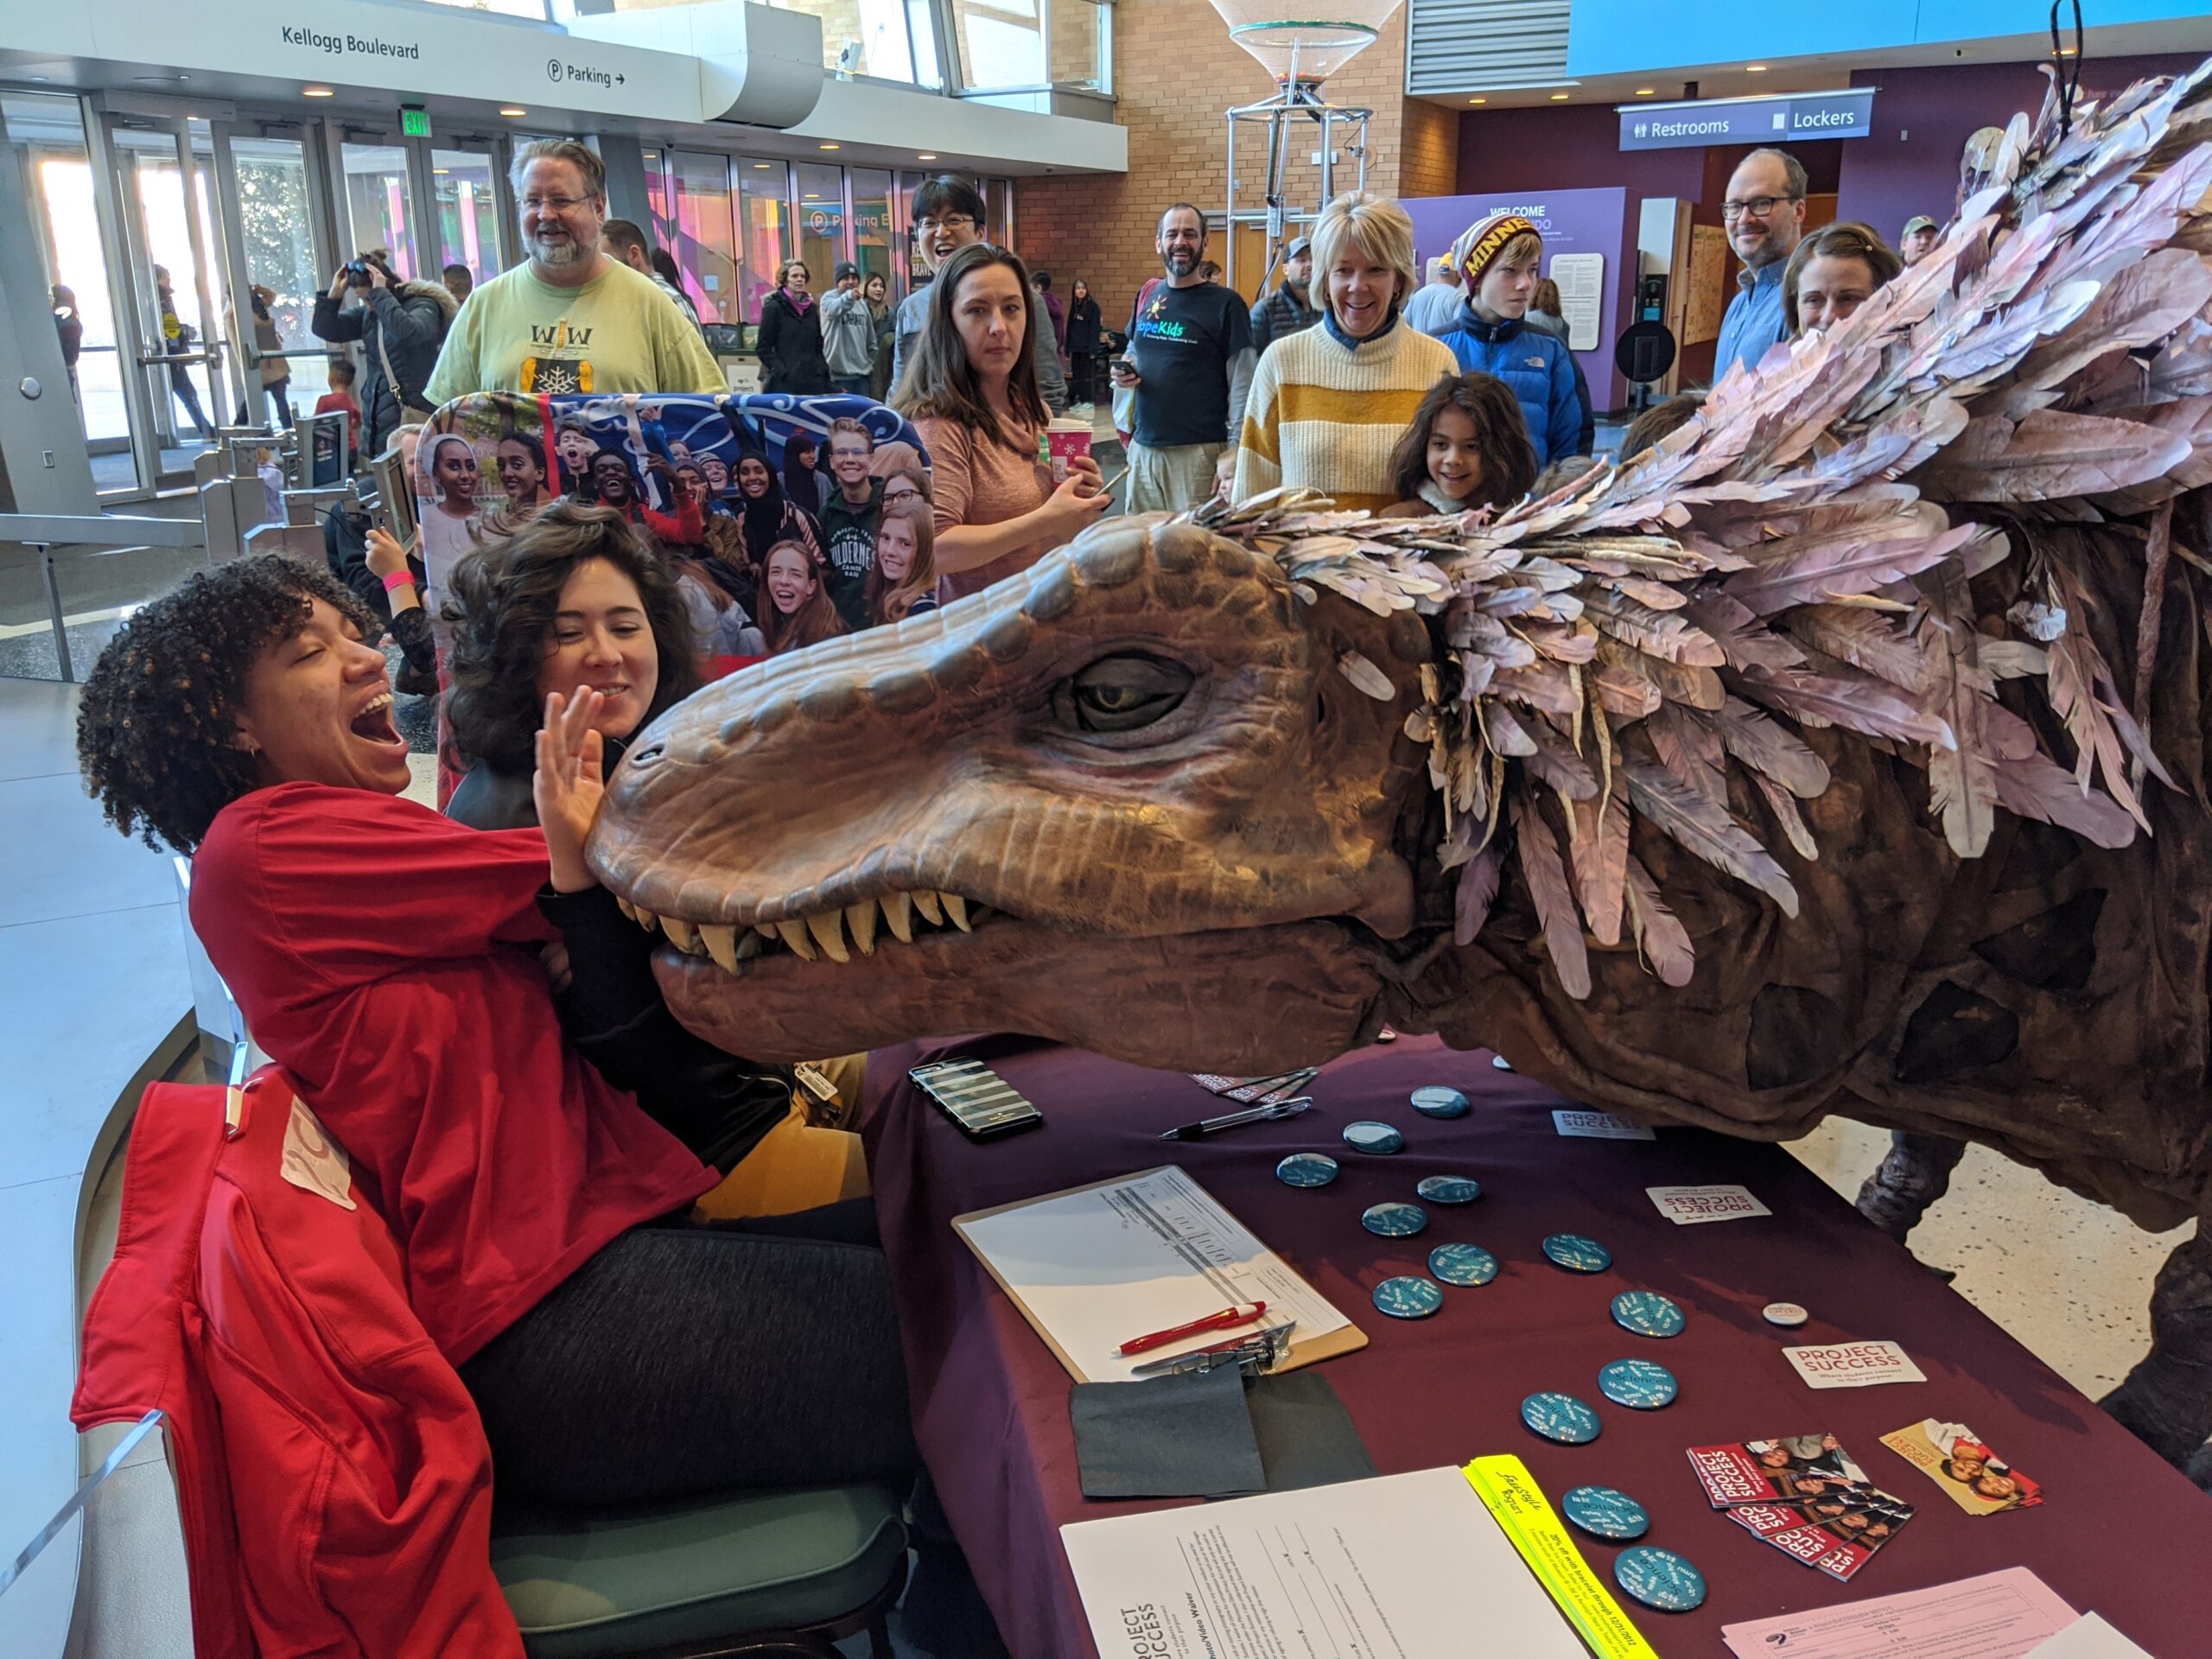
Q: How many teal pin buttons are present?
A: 13